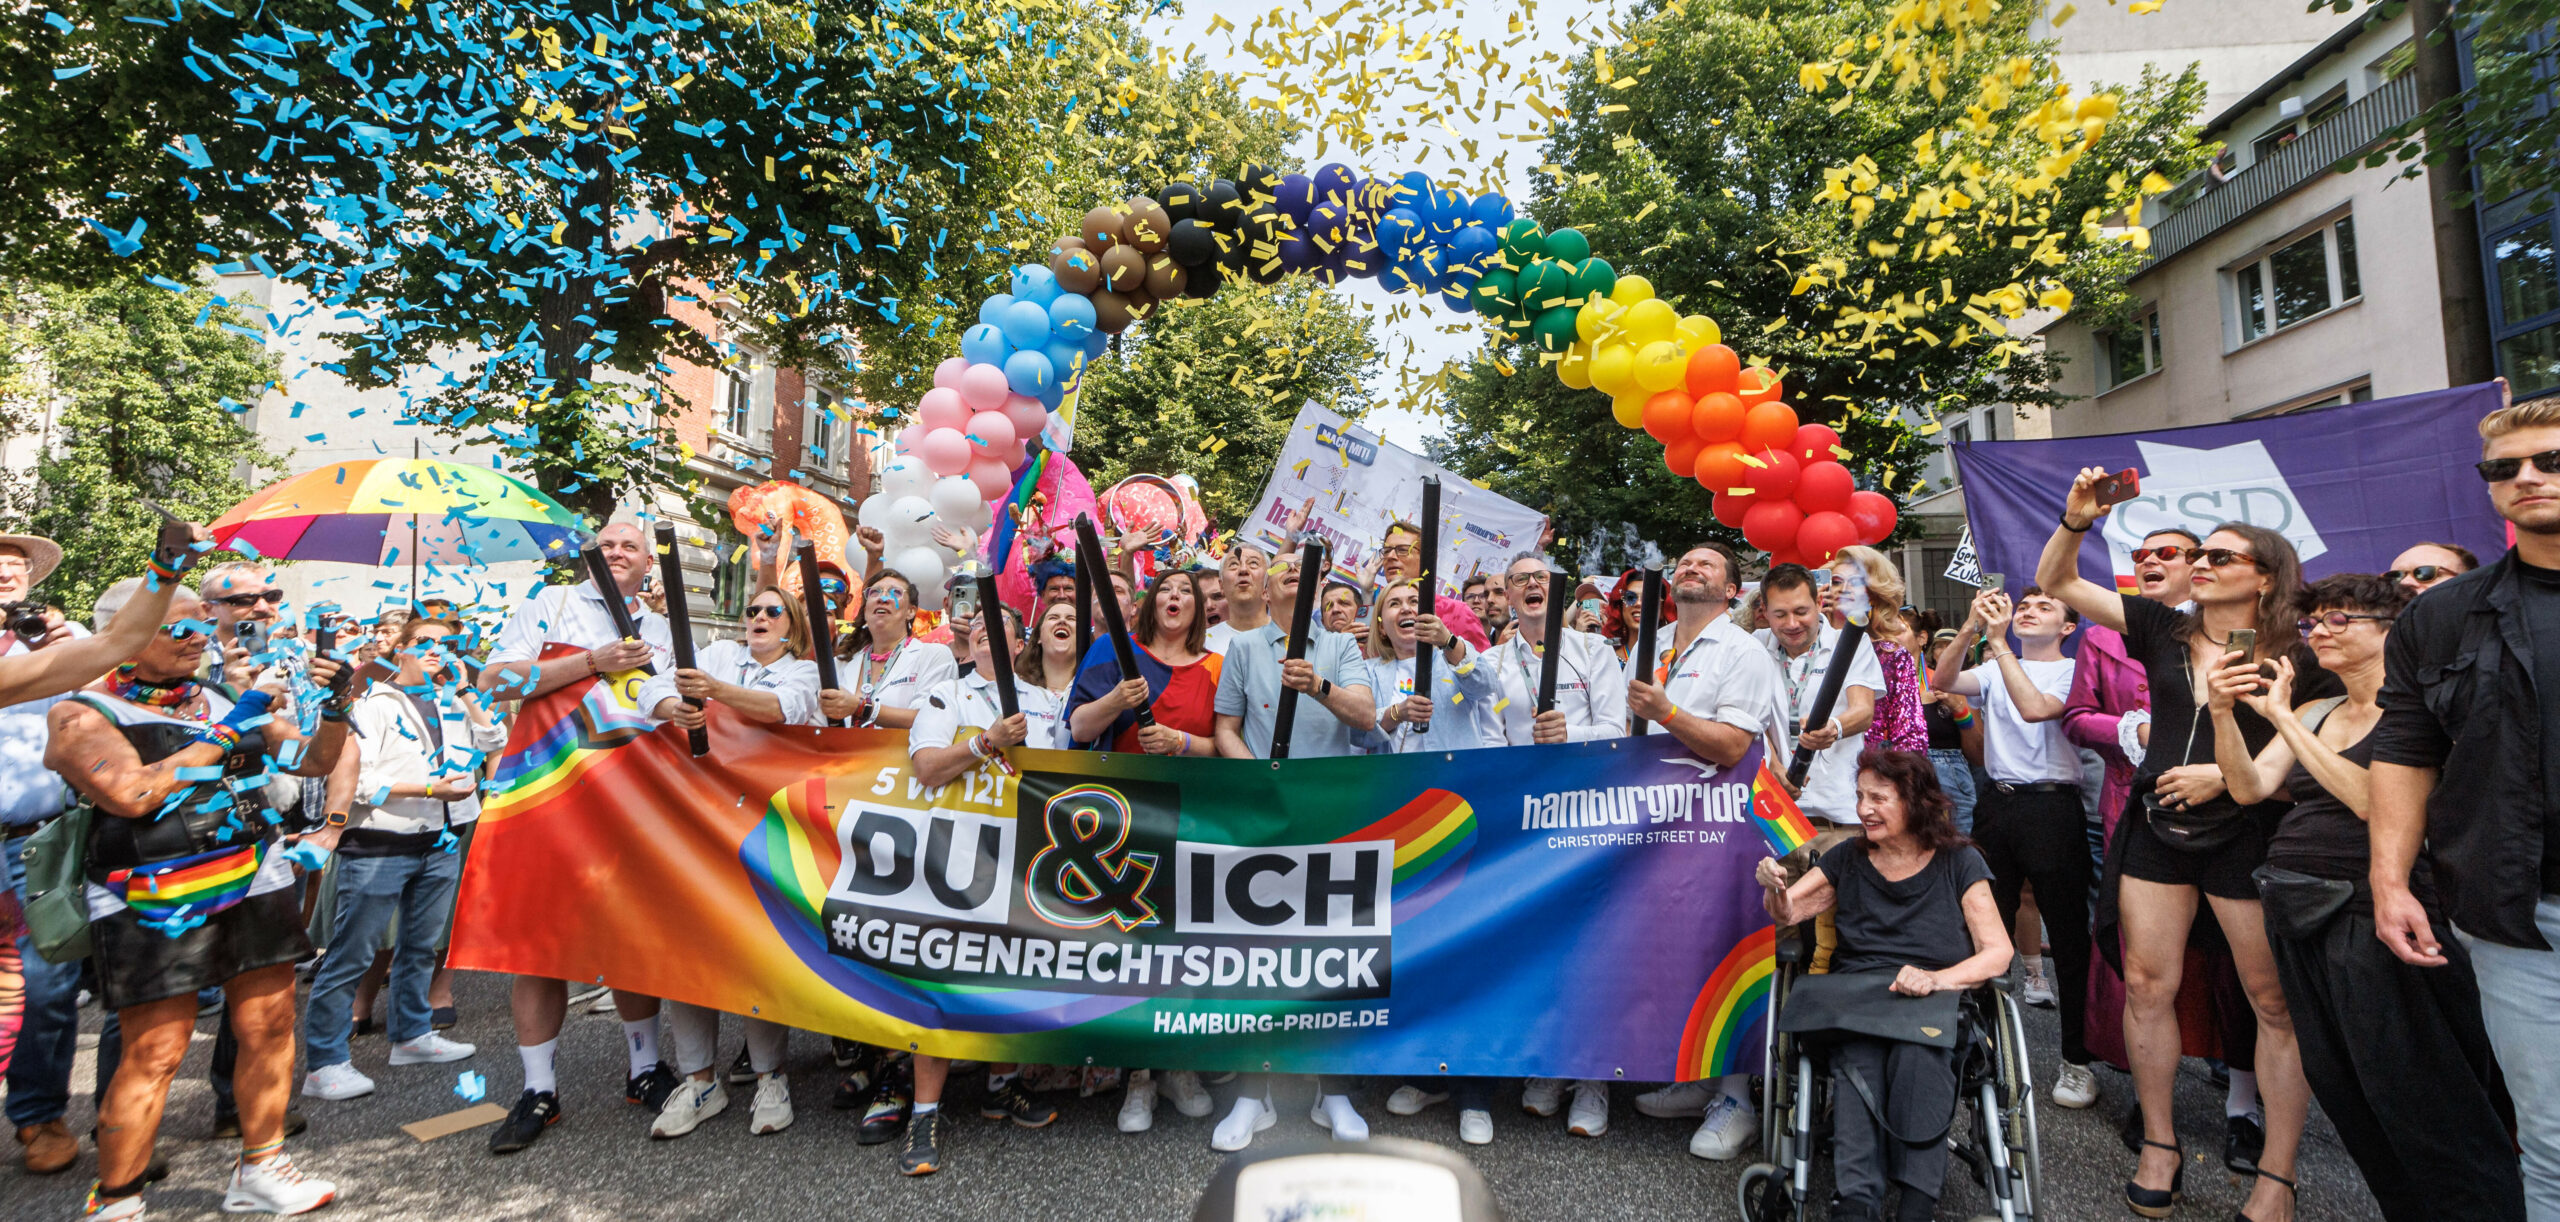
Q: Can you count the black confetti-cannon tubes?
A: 11